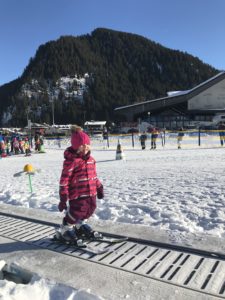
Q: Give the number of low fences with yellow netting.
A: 1